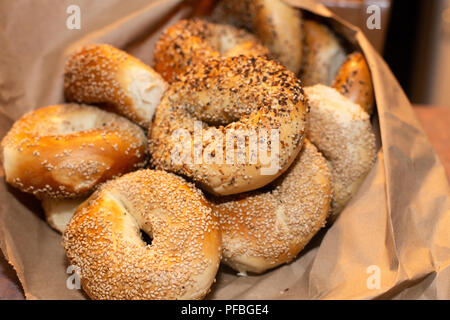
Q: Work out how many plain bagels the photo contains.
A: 0